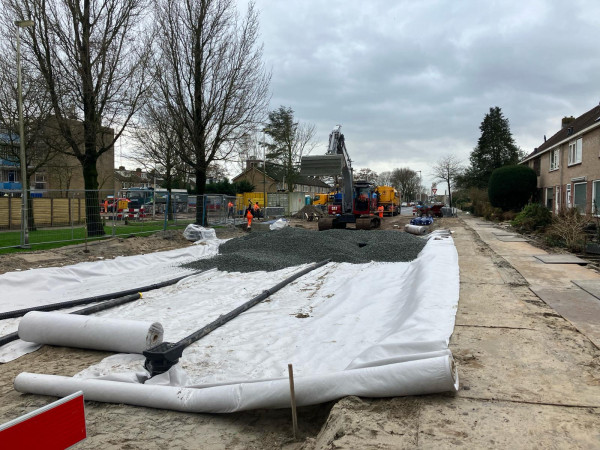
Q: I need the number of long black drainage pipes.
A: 3